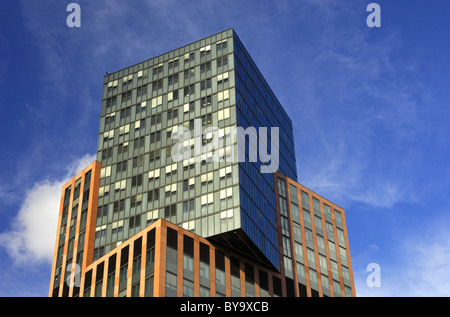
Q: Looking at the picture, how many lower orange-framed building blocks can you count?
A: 3